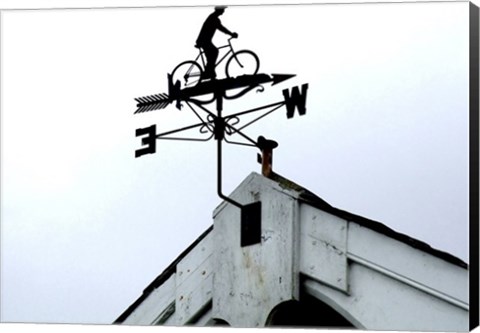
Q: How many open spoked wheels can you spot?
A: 2